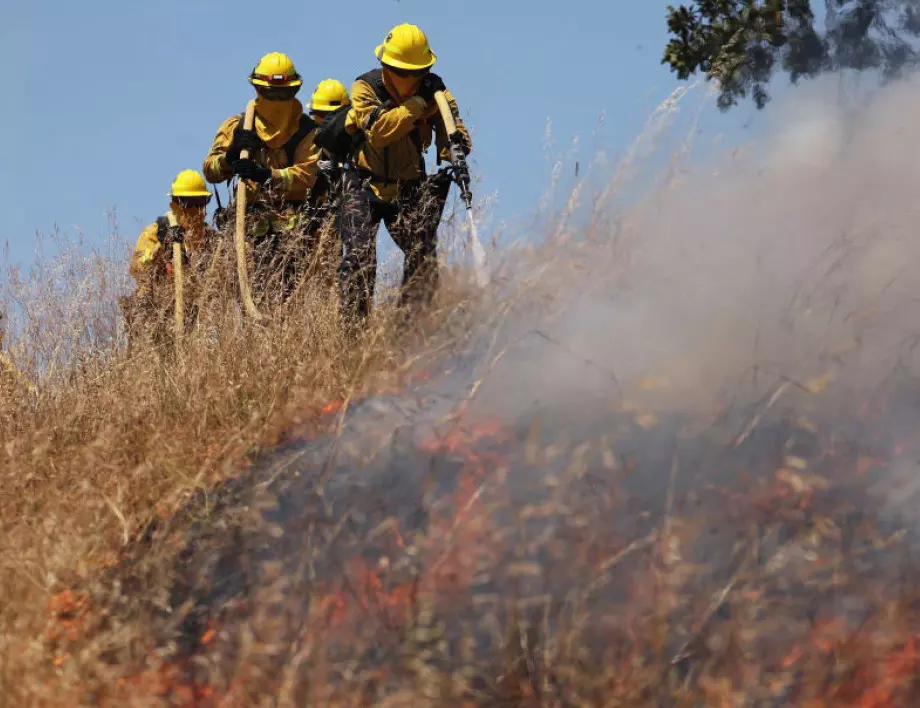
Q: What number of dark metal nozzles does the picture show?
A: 1